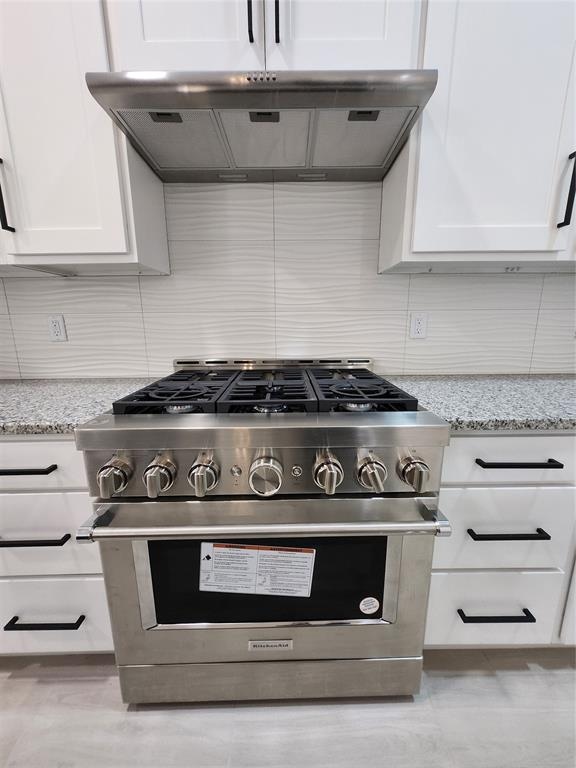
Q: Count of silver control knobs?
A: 7